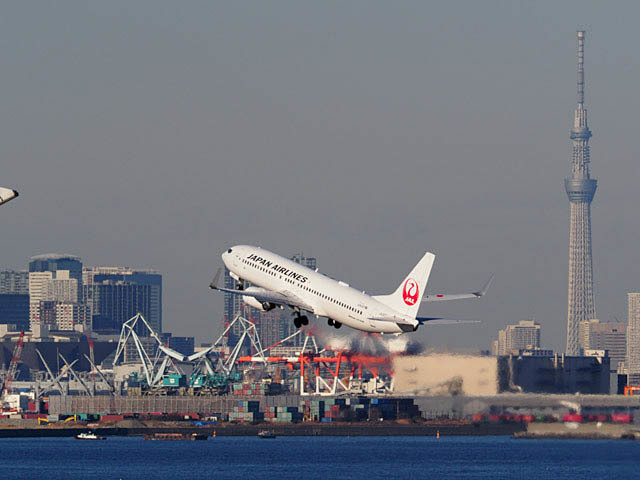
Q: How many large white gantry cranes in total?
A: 2